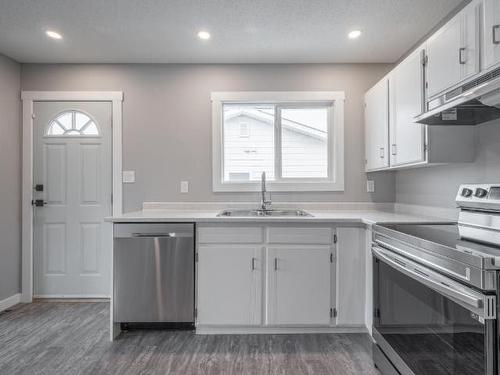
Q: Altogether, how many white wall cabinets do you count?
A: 4